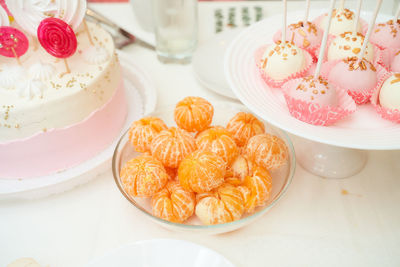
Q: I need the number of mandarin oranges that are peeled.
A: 11